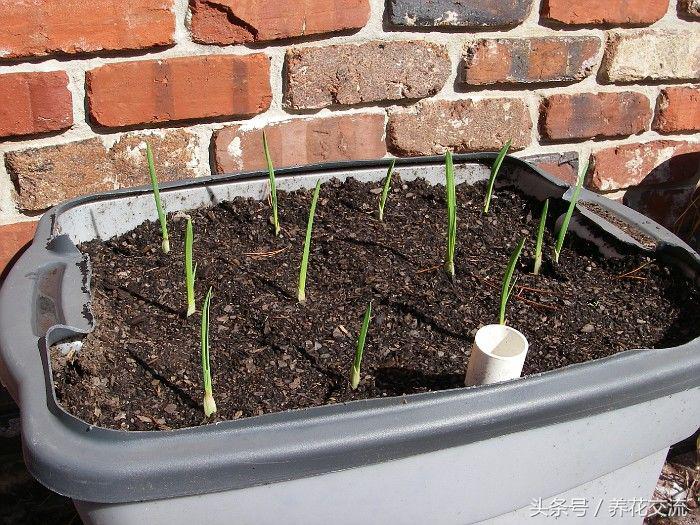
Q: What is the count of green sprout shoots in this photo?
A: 12